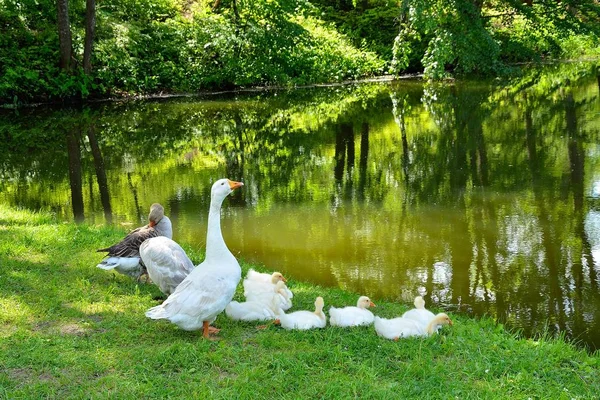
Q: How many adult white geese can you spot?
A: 2